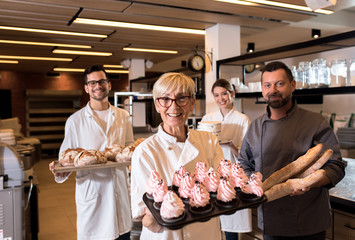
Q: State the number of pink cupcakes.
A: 12